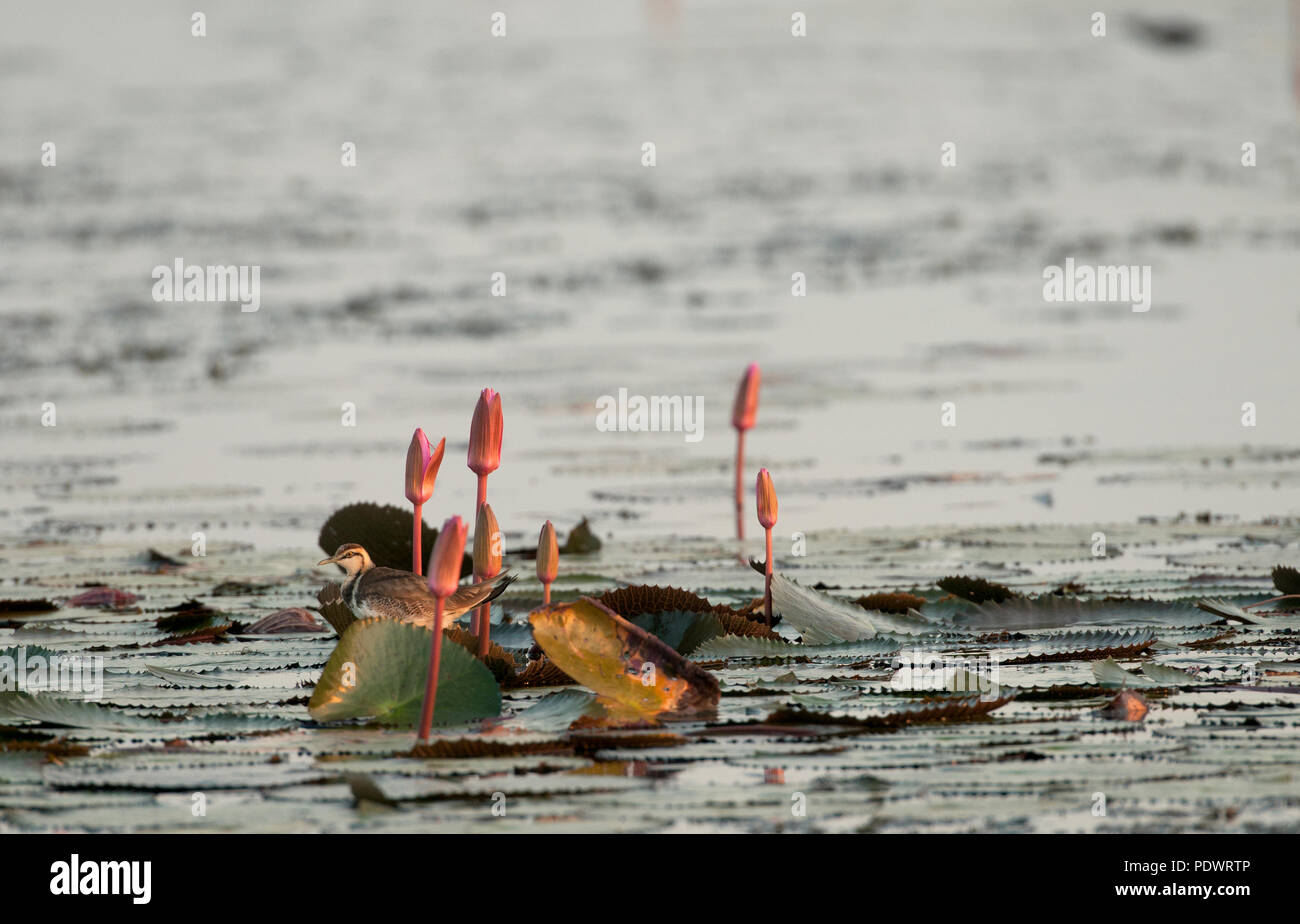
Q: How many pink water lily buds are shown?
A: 7